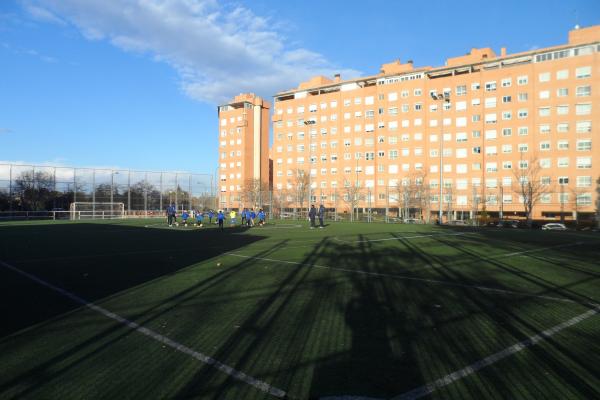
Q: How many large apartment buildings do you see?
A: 2